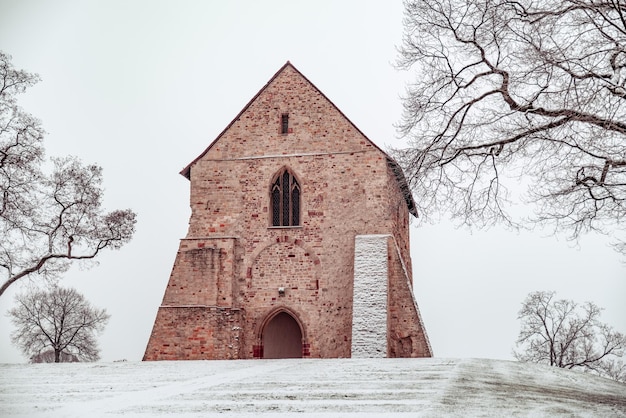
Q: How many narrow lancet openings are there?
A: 3